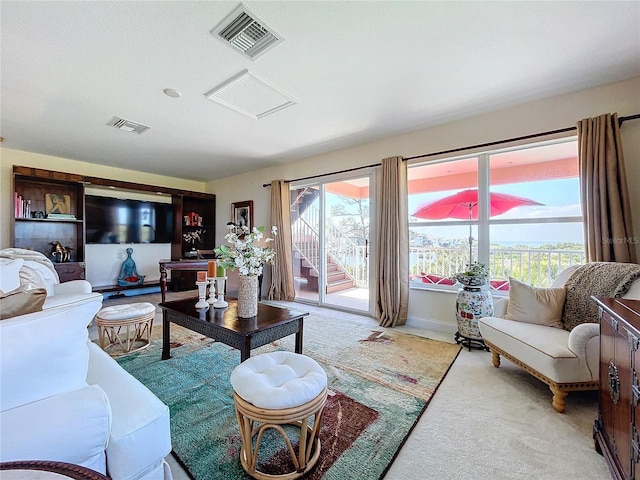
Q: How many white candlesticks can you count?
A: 3